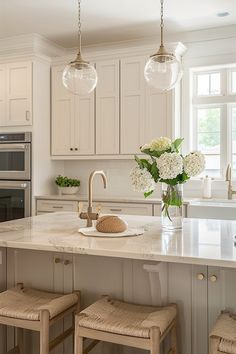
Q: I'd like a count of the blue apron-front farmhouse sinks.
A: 0